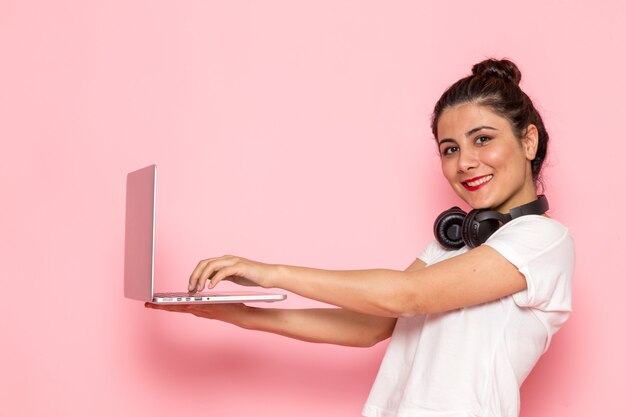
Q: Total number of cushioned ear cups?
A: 2